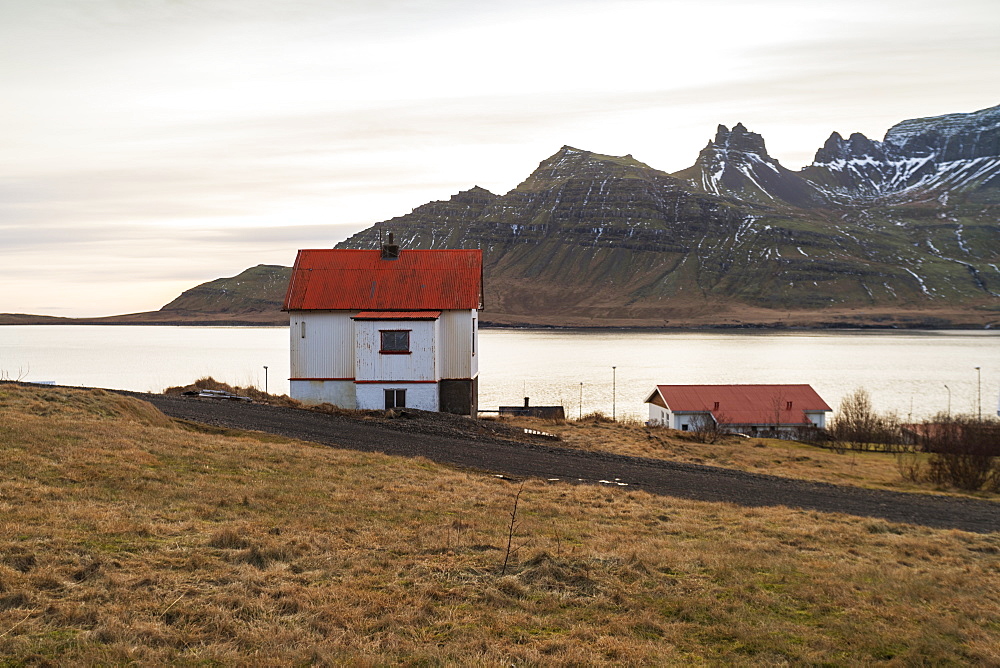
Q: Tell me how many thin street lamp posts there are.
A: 5